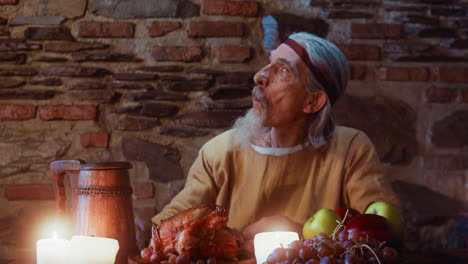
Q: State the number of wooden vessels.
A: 1